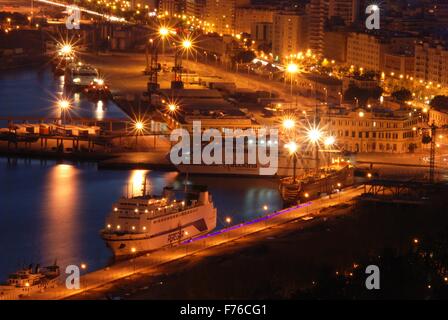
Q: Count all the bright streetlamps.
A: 11